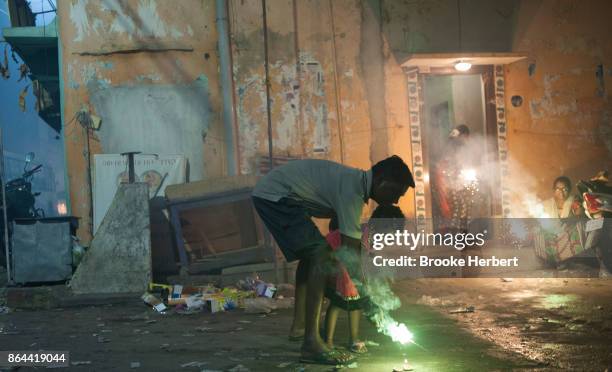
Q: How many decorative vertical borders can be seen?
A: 2